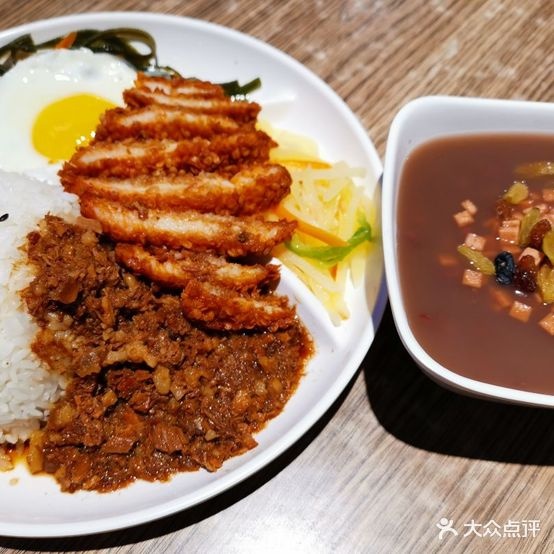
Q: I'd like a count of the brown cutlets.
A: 8